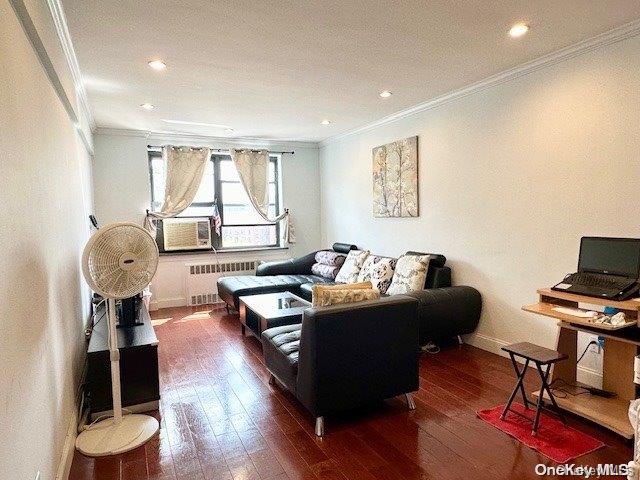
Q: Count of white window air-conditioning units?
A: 1